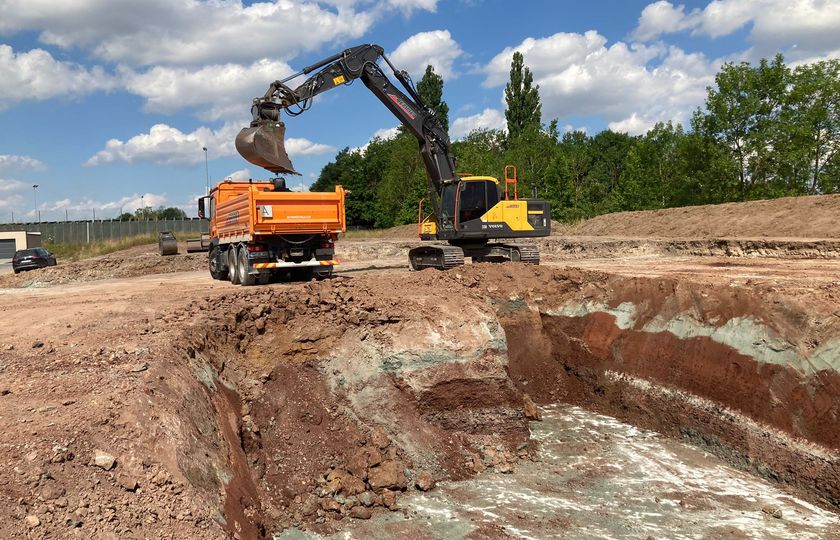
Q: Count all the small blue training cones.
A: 0